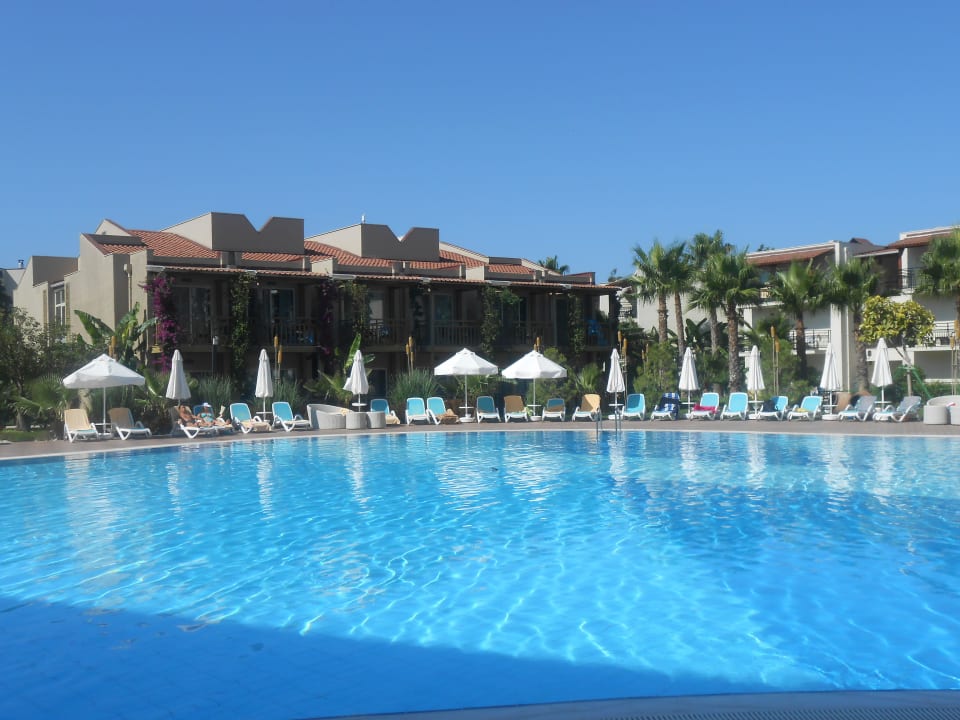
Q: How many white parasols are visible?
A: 11